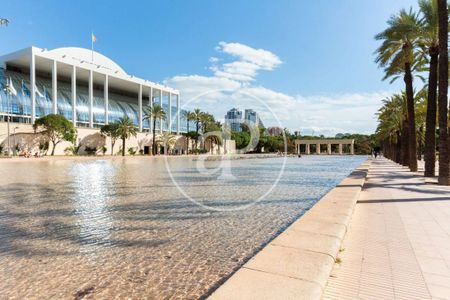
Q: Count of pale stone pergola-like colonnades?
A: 1